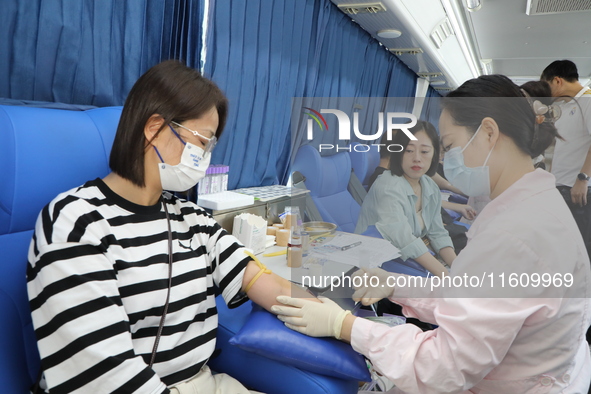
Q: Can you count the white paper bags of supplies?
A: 1